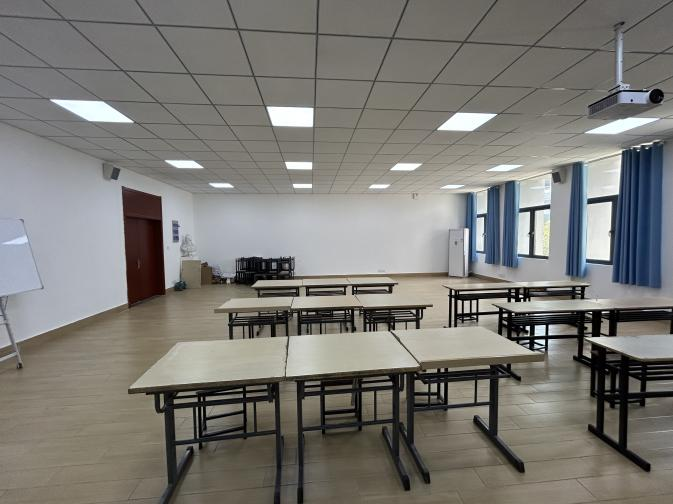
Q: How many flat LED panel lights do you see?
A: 12